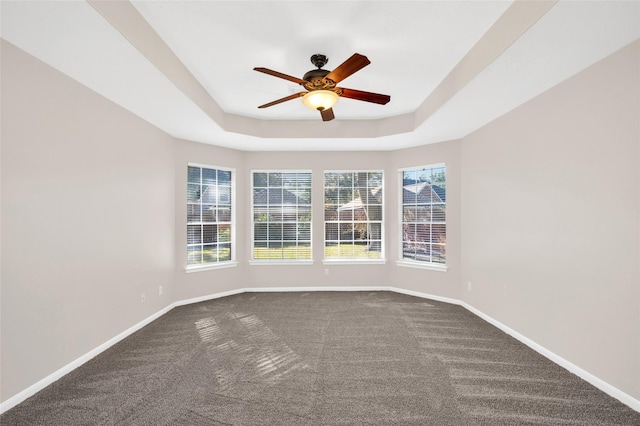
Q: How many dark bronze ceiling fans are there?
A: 1